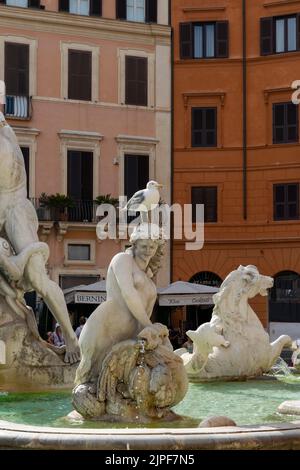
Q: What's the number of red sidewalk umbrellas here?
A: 0